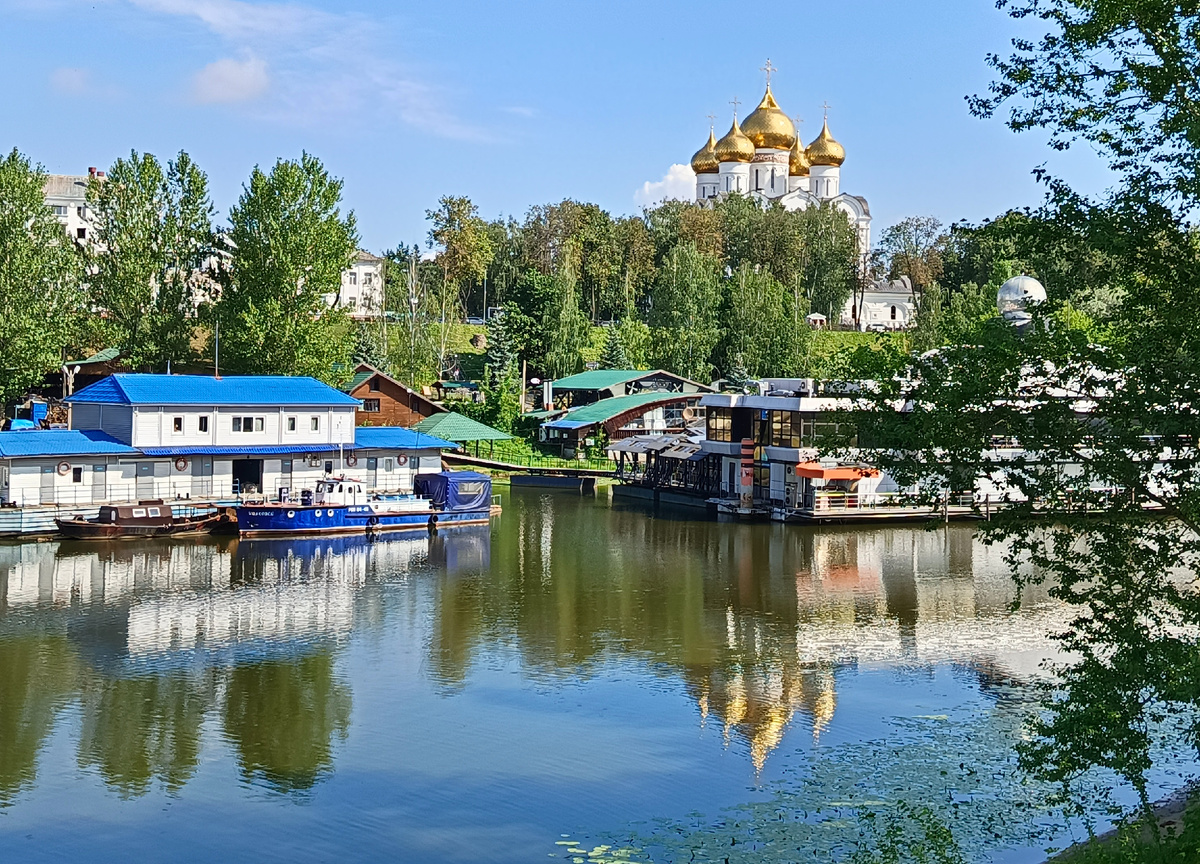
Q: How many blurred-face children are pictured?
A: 0